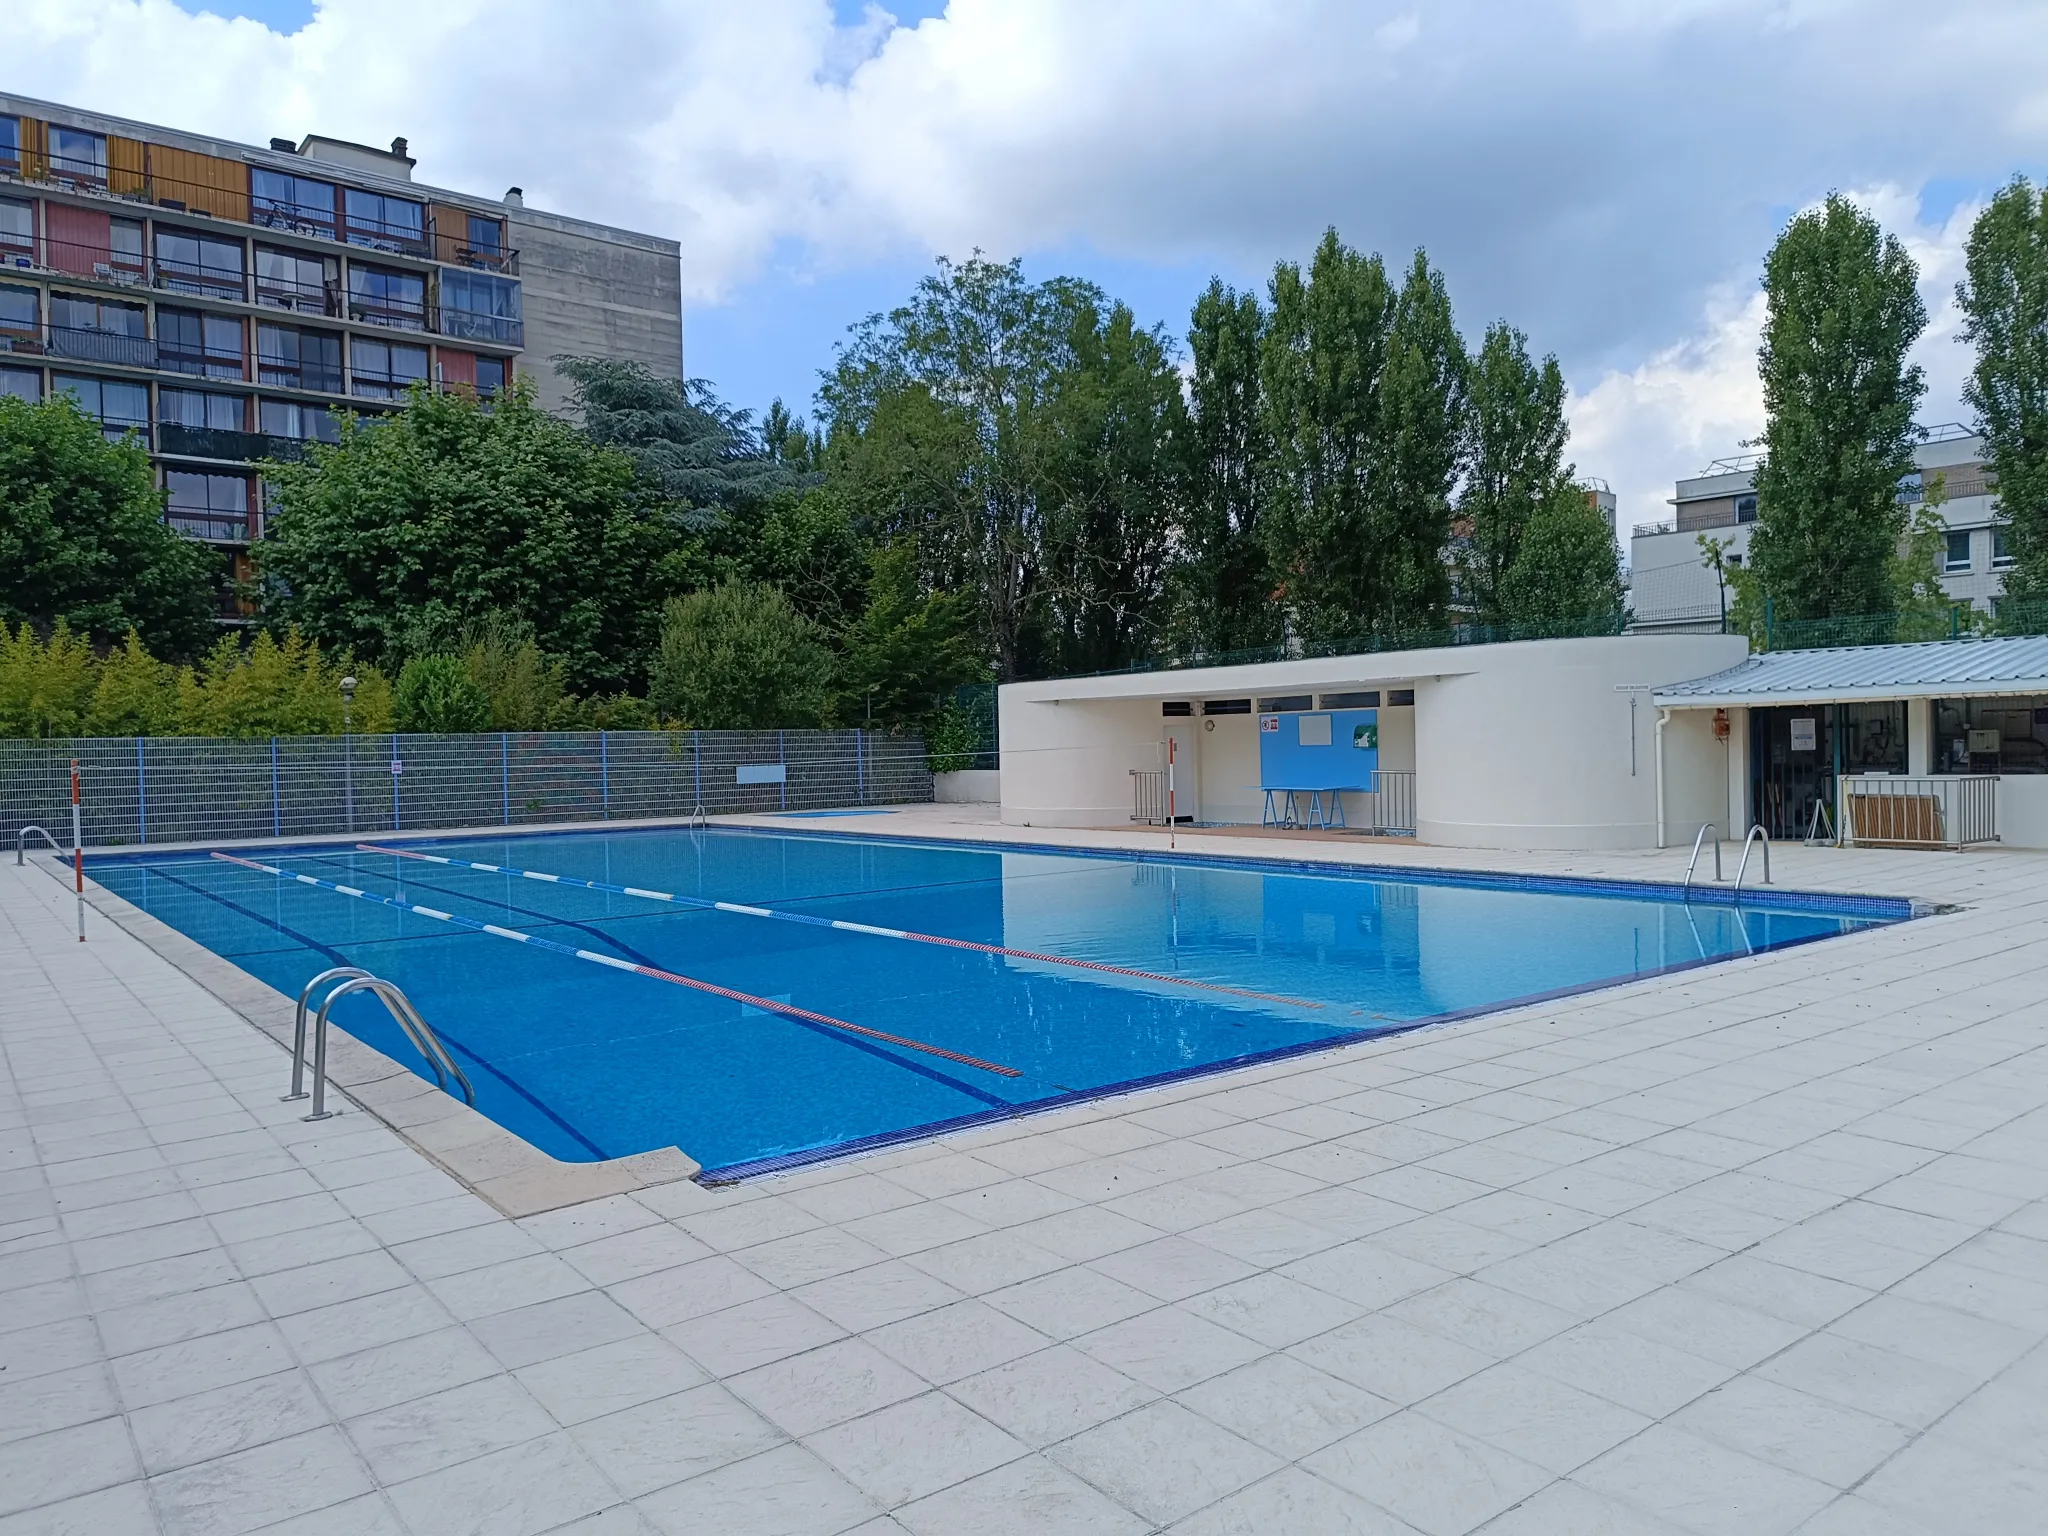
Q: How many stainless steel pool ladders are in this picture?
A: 4